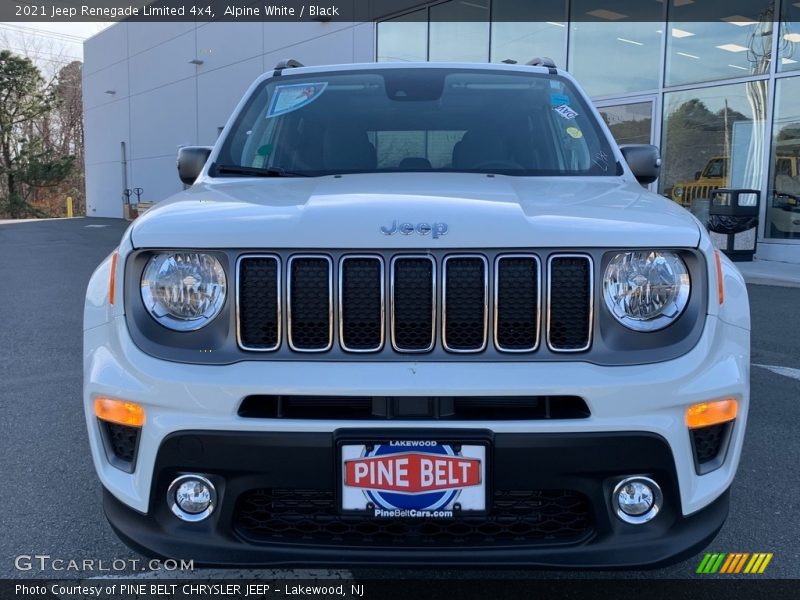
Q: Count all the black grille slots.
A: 7